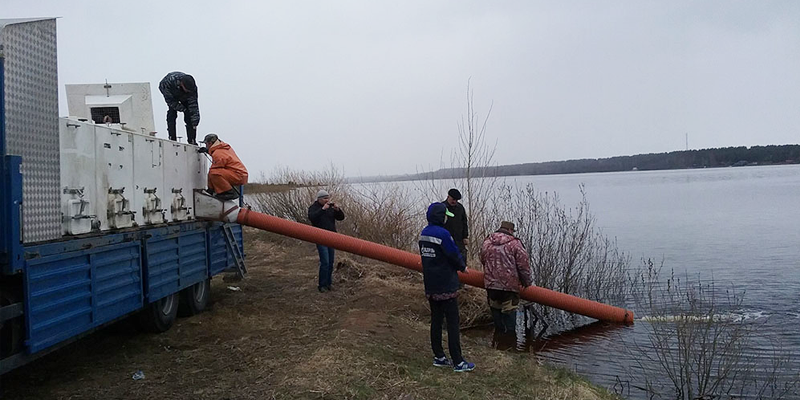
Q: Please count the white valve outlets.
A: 4